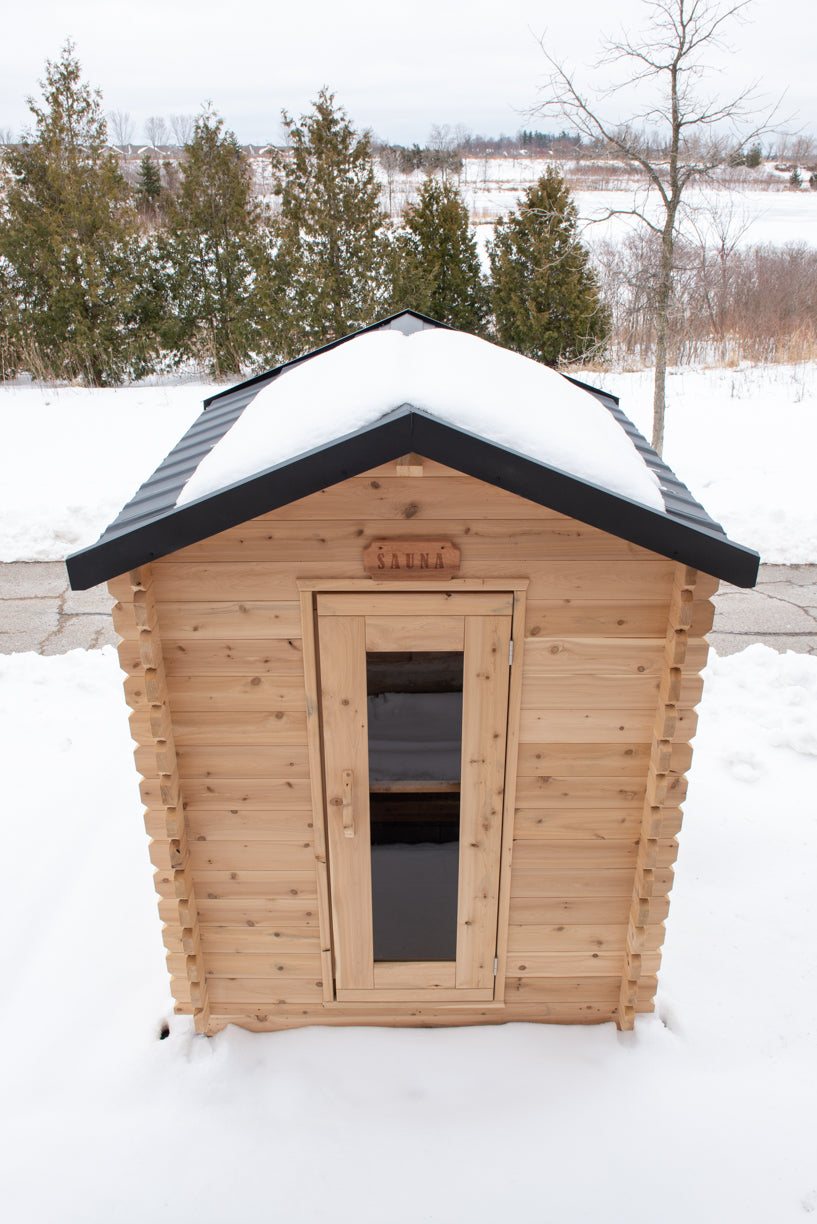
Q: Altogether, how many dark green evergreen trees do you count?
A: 5